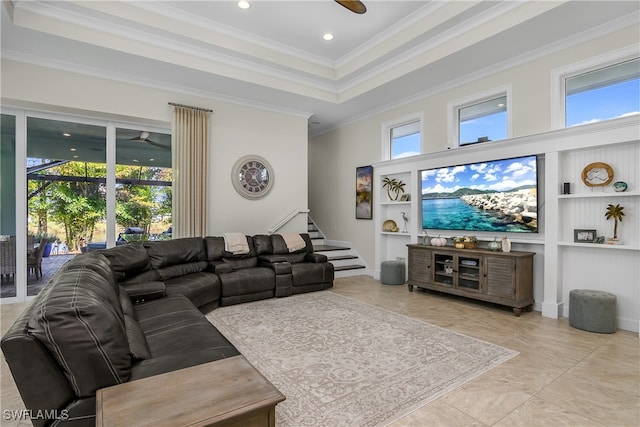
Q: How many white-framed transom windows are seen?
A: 3